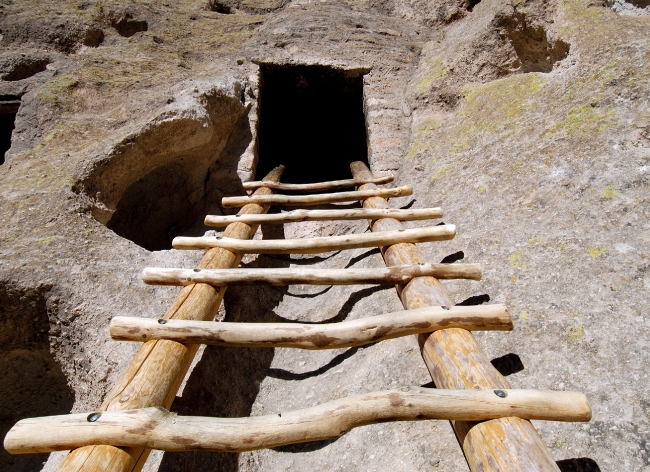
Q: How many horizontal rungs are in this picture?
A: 7